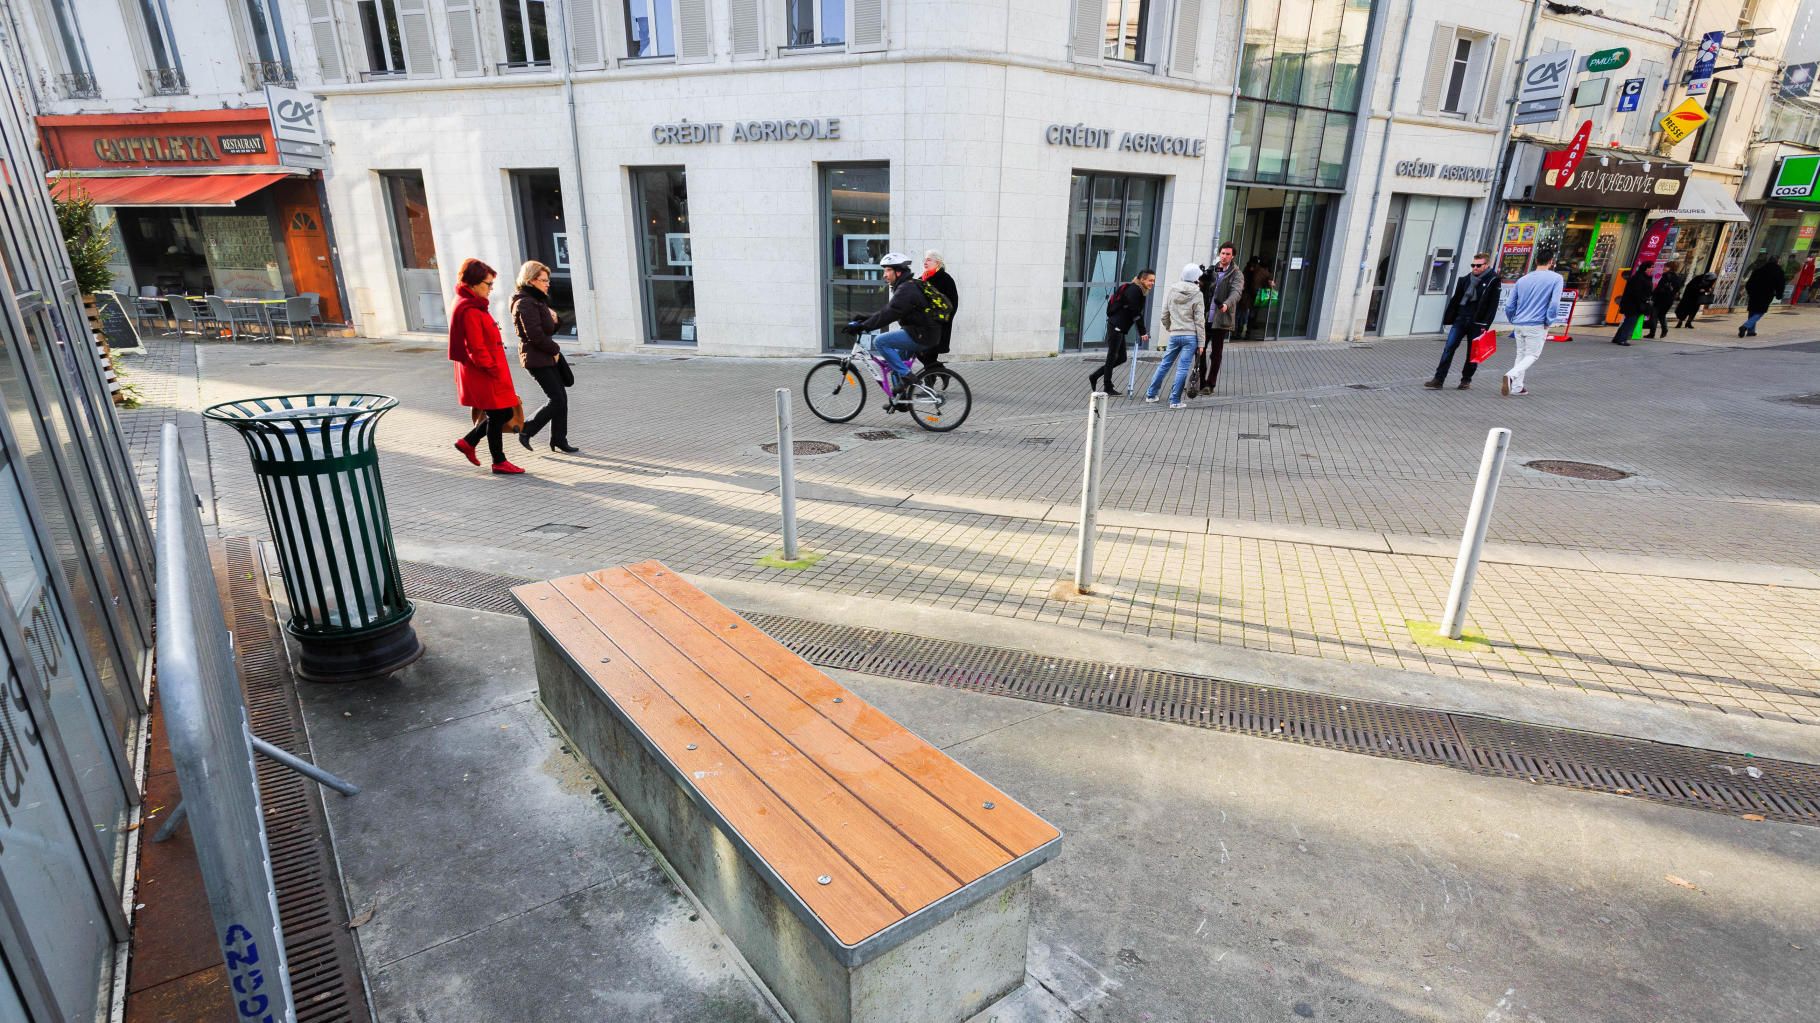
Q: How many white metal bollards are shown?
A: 3